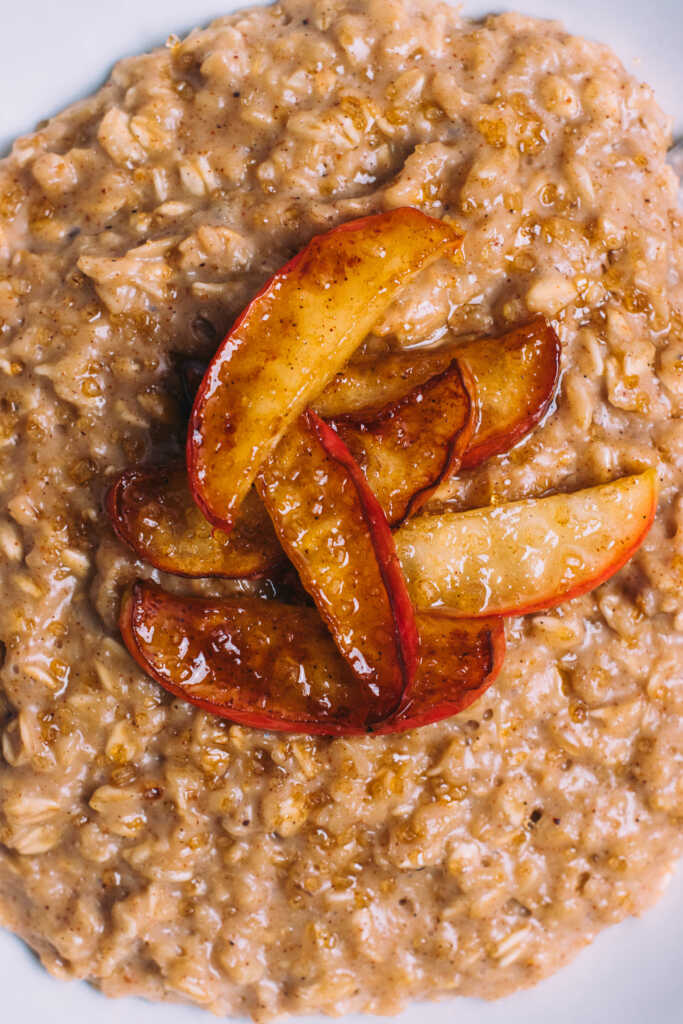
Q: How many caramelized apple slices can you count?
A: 7